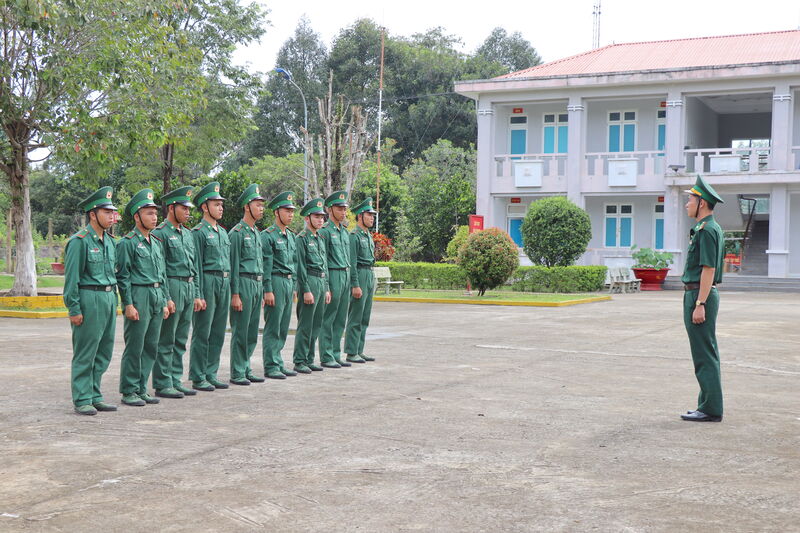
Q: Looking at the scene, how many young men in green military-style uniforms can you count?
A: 10